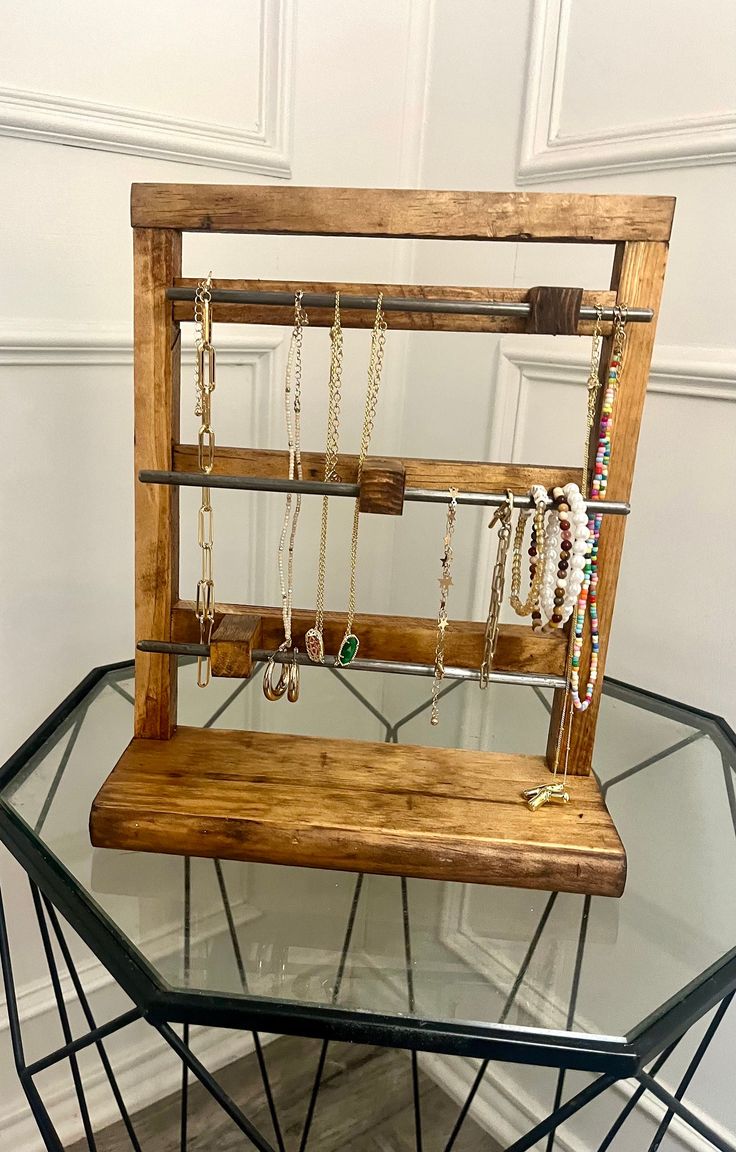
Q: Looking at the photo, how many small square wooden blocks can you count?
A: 3